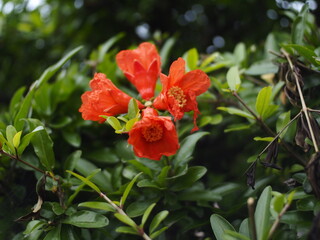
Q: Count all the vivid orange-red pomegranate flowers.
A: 4